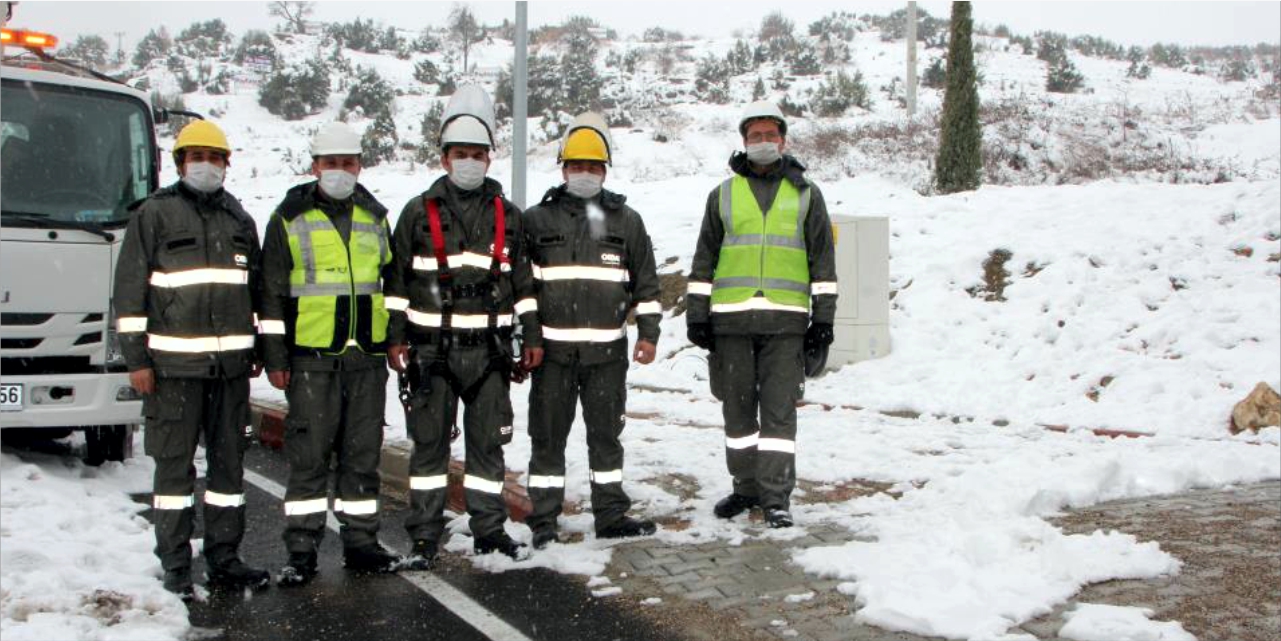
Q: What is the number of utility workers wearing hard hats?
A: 5